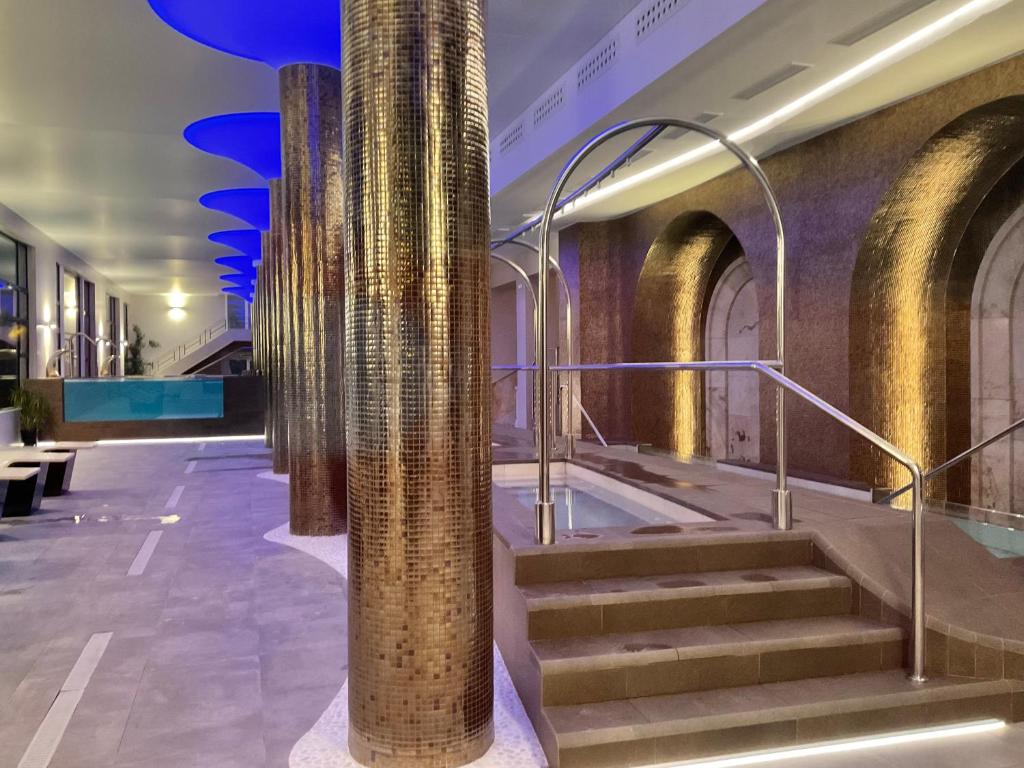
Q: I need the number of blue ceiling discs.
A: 7